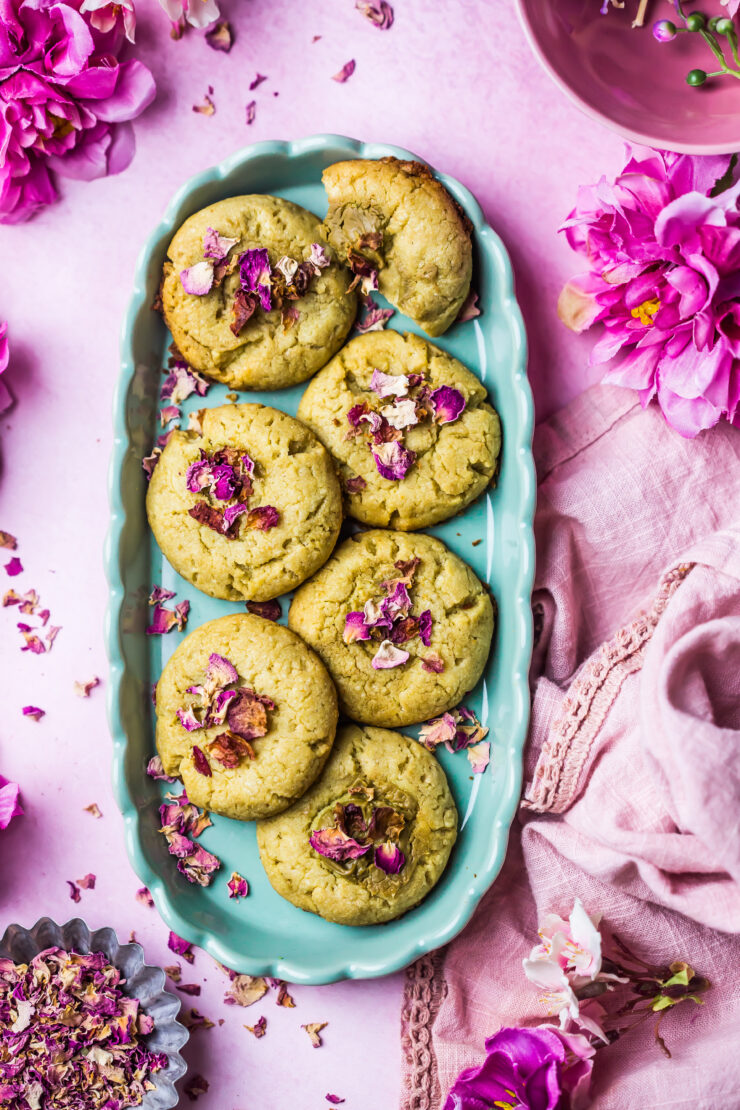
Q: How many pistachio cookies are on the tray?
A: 7